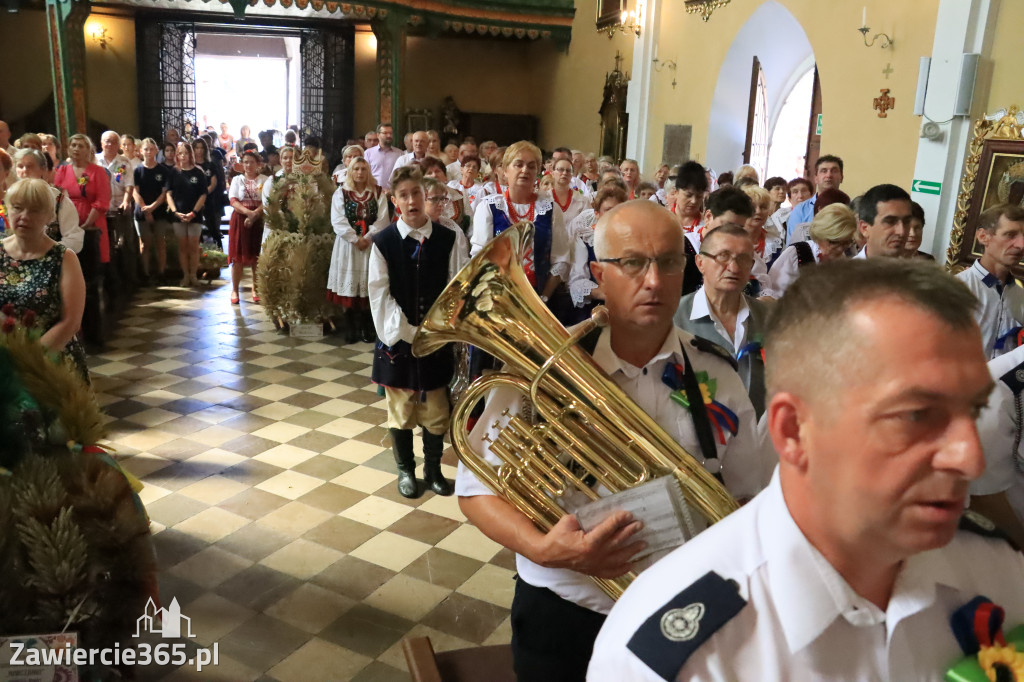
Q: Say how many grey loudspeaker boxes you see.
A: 2